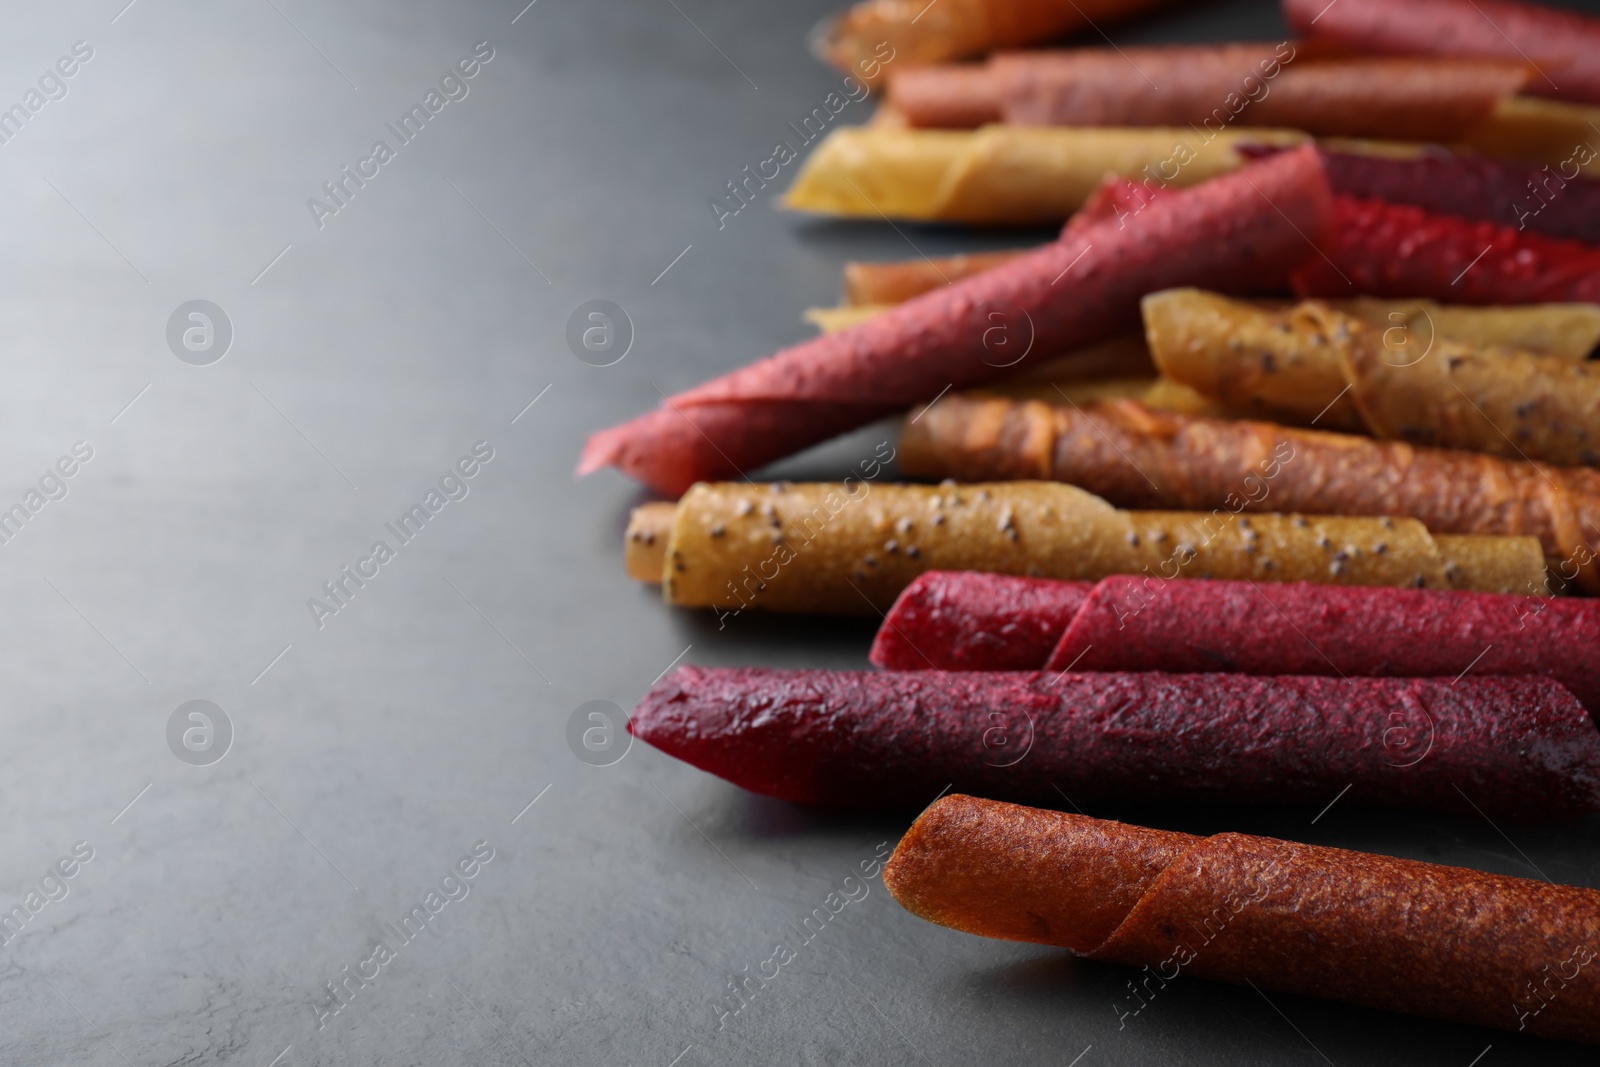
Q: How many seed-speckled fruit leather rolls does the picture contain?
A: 2